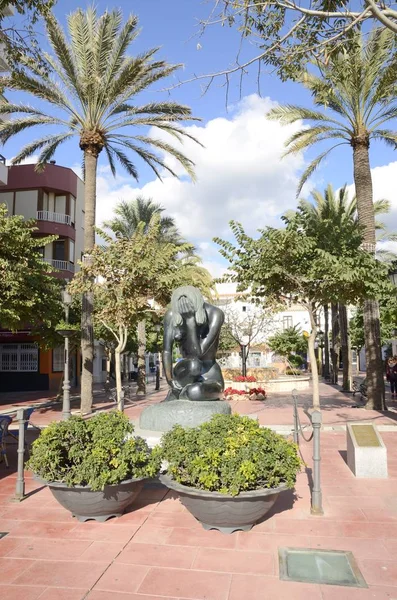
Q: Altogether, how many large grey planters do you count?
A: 2